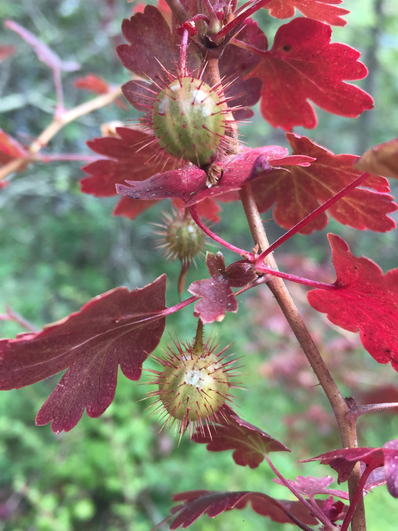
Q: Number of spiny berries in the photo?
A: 3